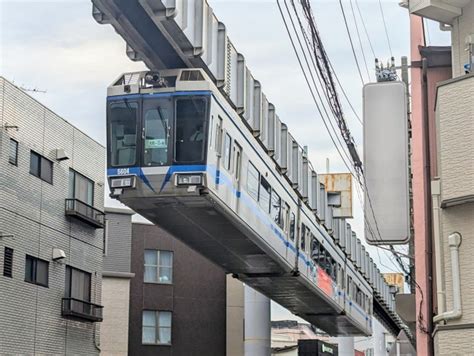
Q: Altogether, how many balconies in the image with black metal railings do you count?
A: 2